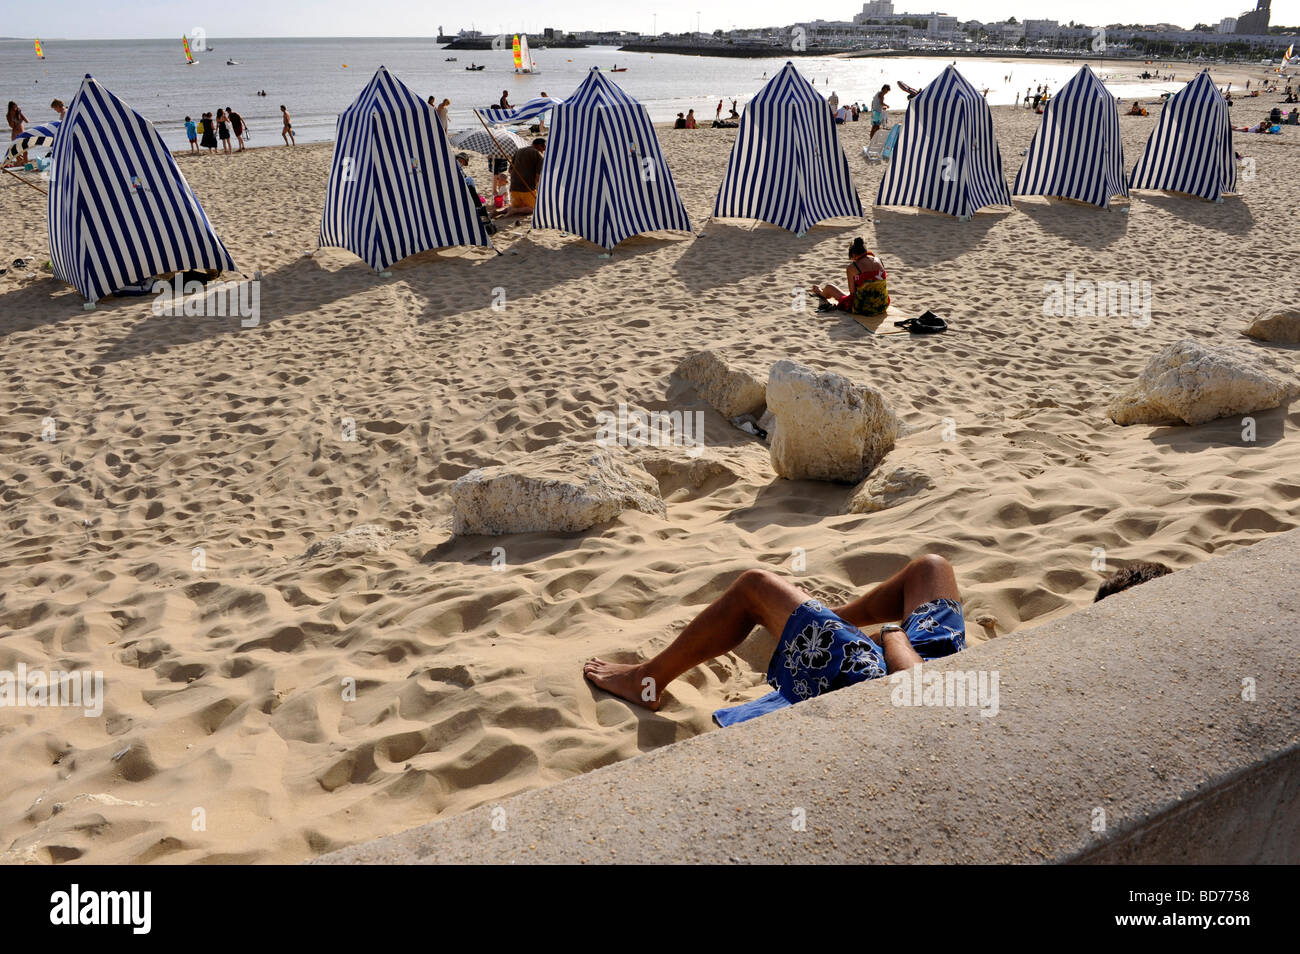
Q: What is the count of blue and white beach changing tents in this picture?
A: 7